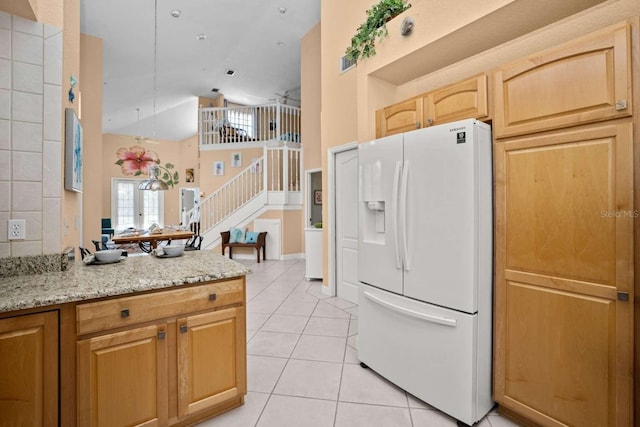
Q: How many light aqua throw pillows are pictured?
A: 2